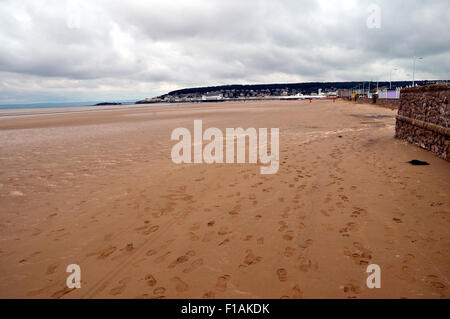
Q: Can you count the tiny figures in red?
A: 2